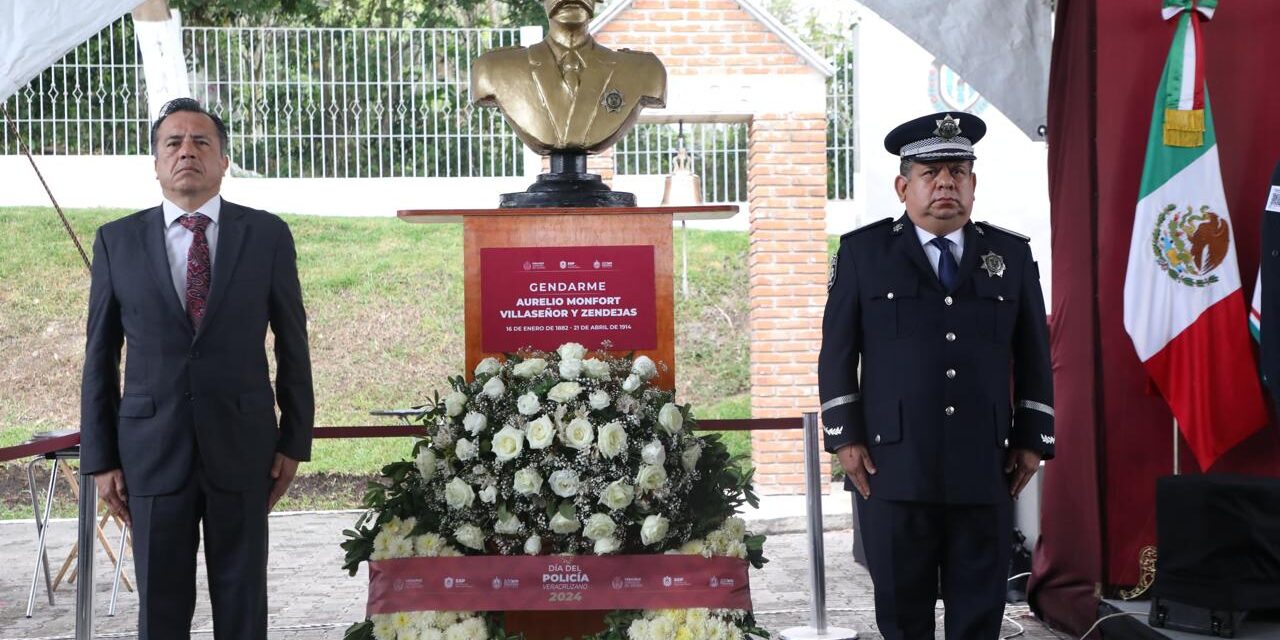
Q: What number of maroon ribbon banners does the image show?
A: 1